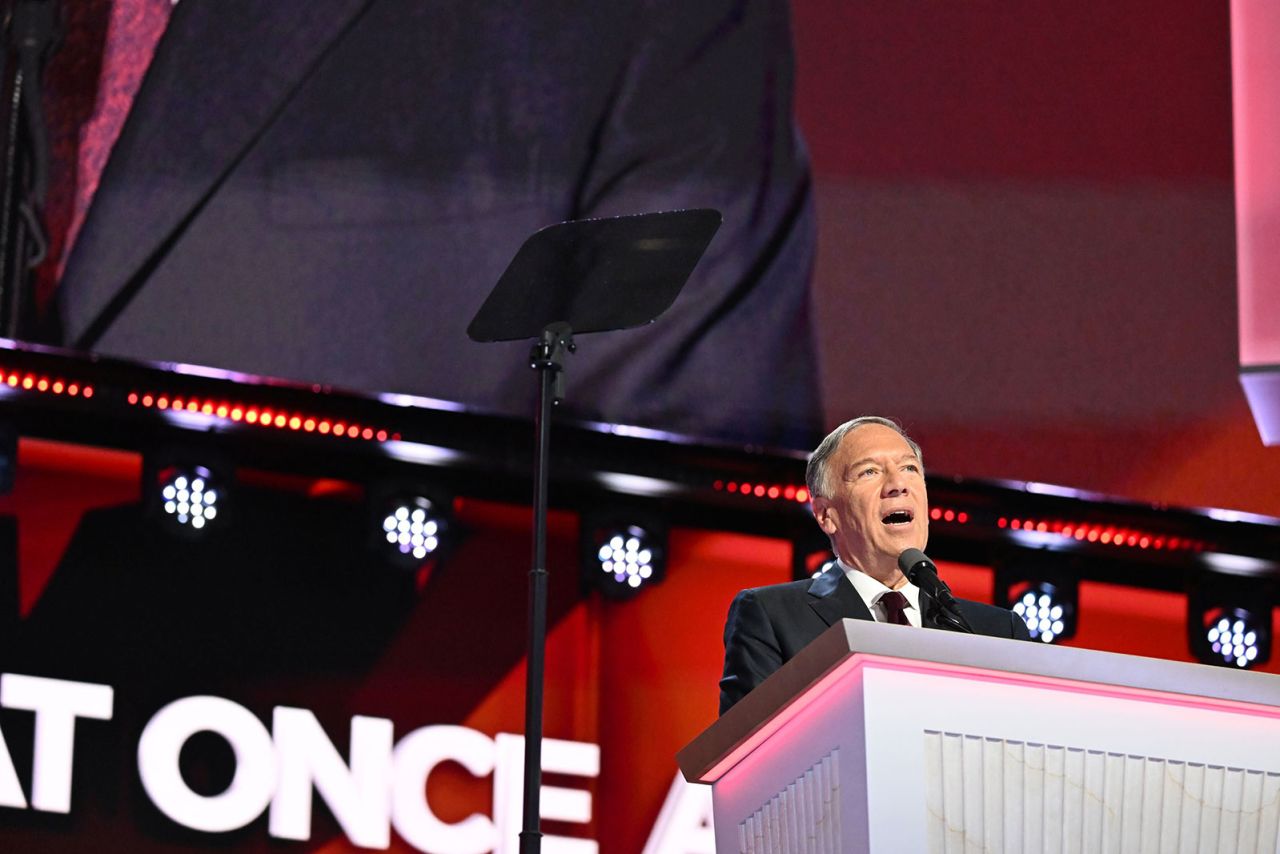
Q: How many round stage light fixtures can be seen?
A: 6